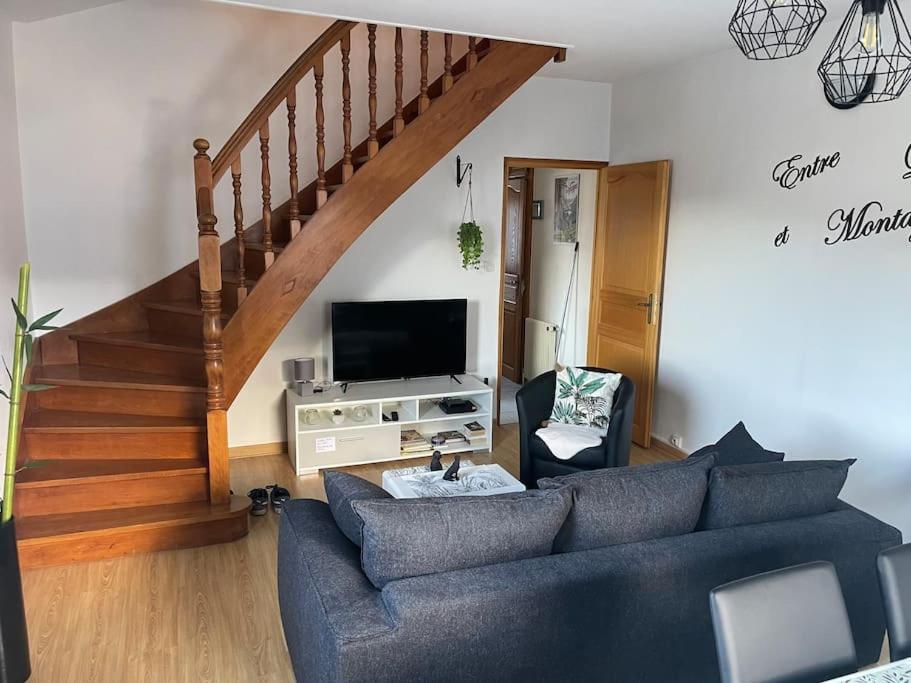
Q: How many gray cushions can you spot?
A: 5